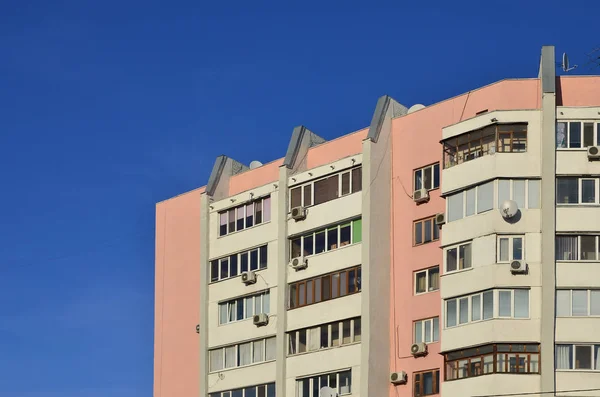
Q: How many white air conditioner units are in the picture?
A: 10